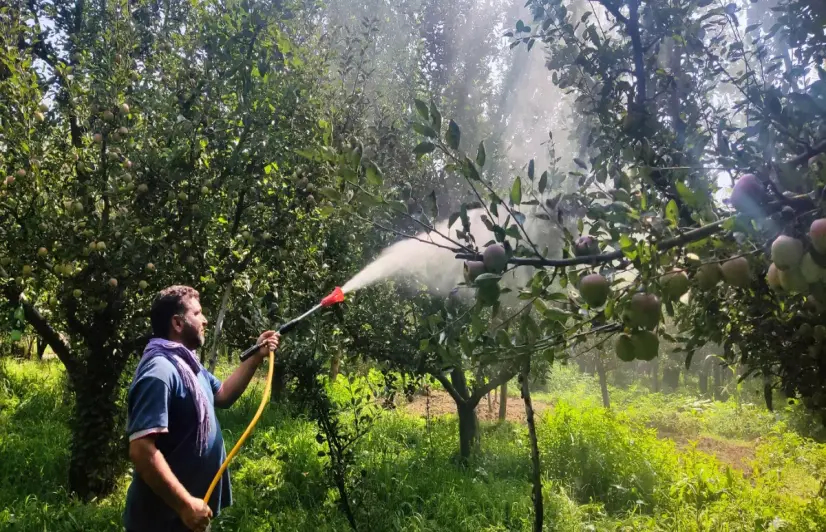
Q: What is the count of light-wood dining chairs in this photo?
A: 0